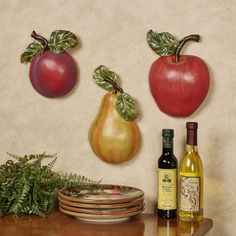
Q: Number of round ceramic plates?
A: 4